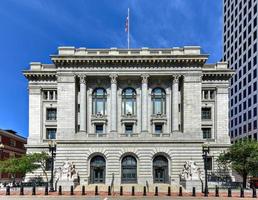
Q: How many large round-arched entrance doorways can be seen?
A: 3